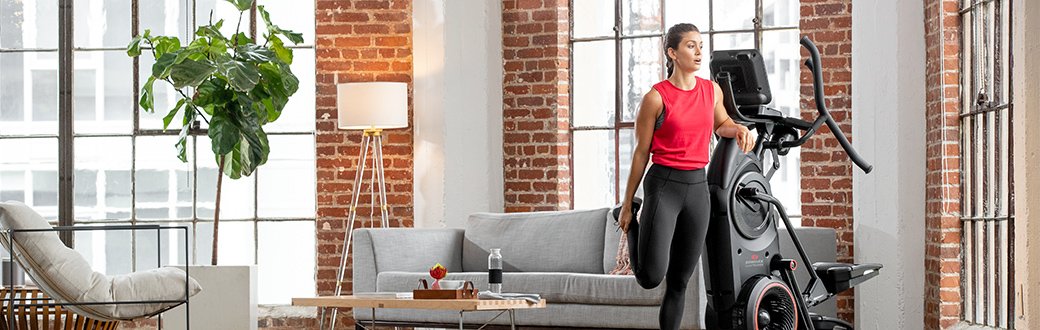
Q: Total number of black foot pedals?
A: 2